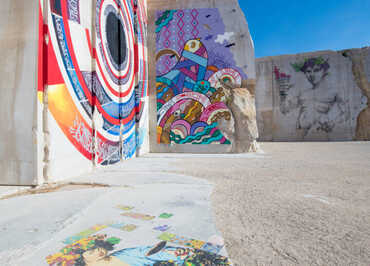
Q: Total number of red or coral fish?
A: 0